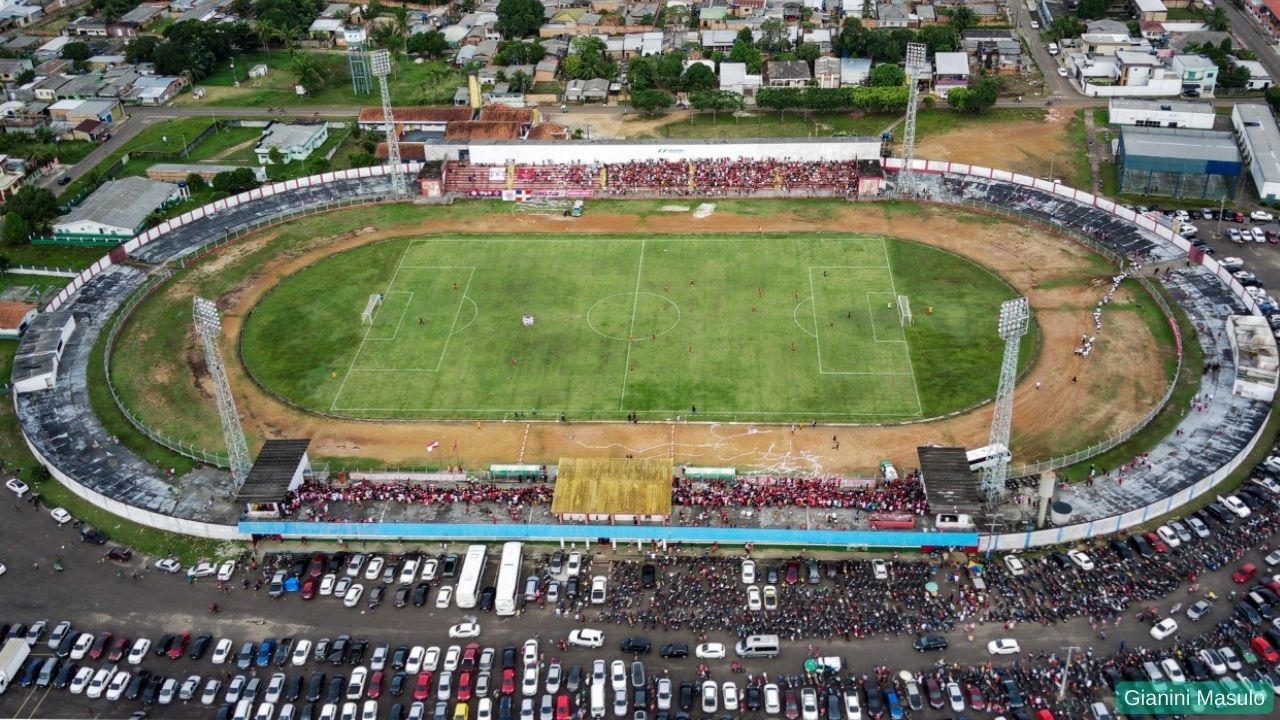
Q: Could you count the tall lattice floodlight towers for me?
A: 4